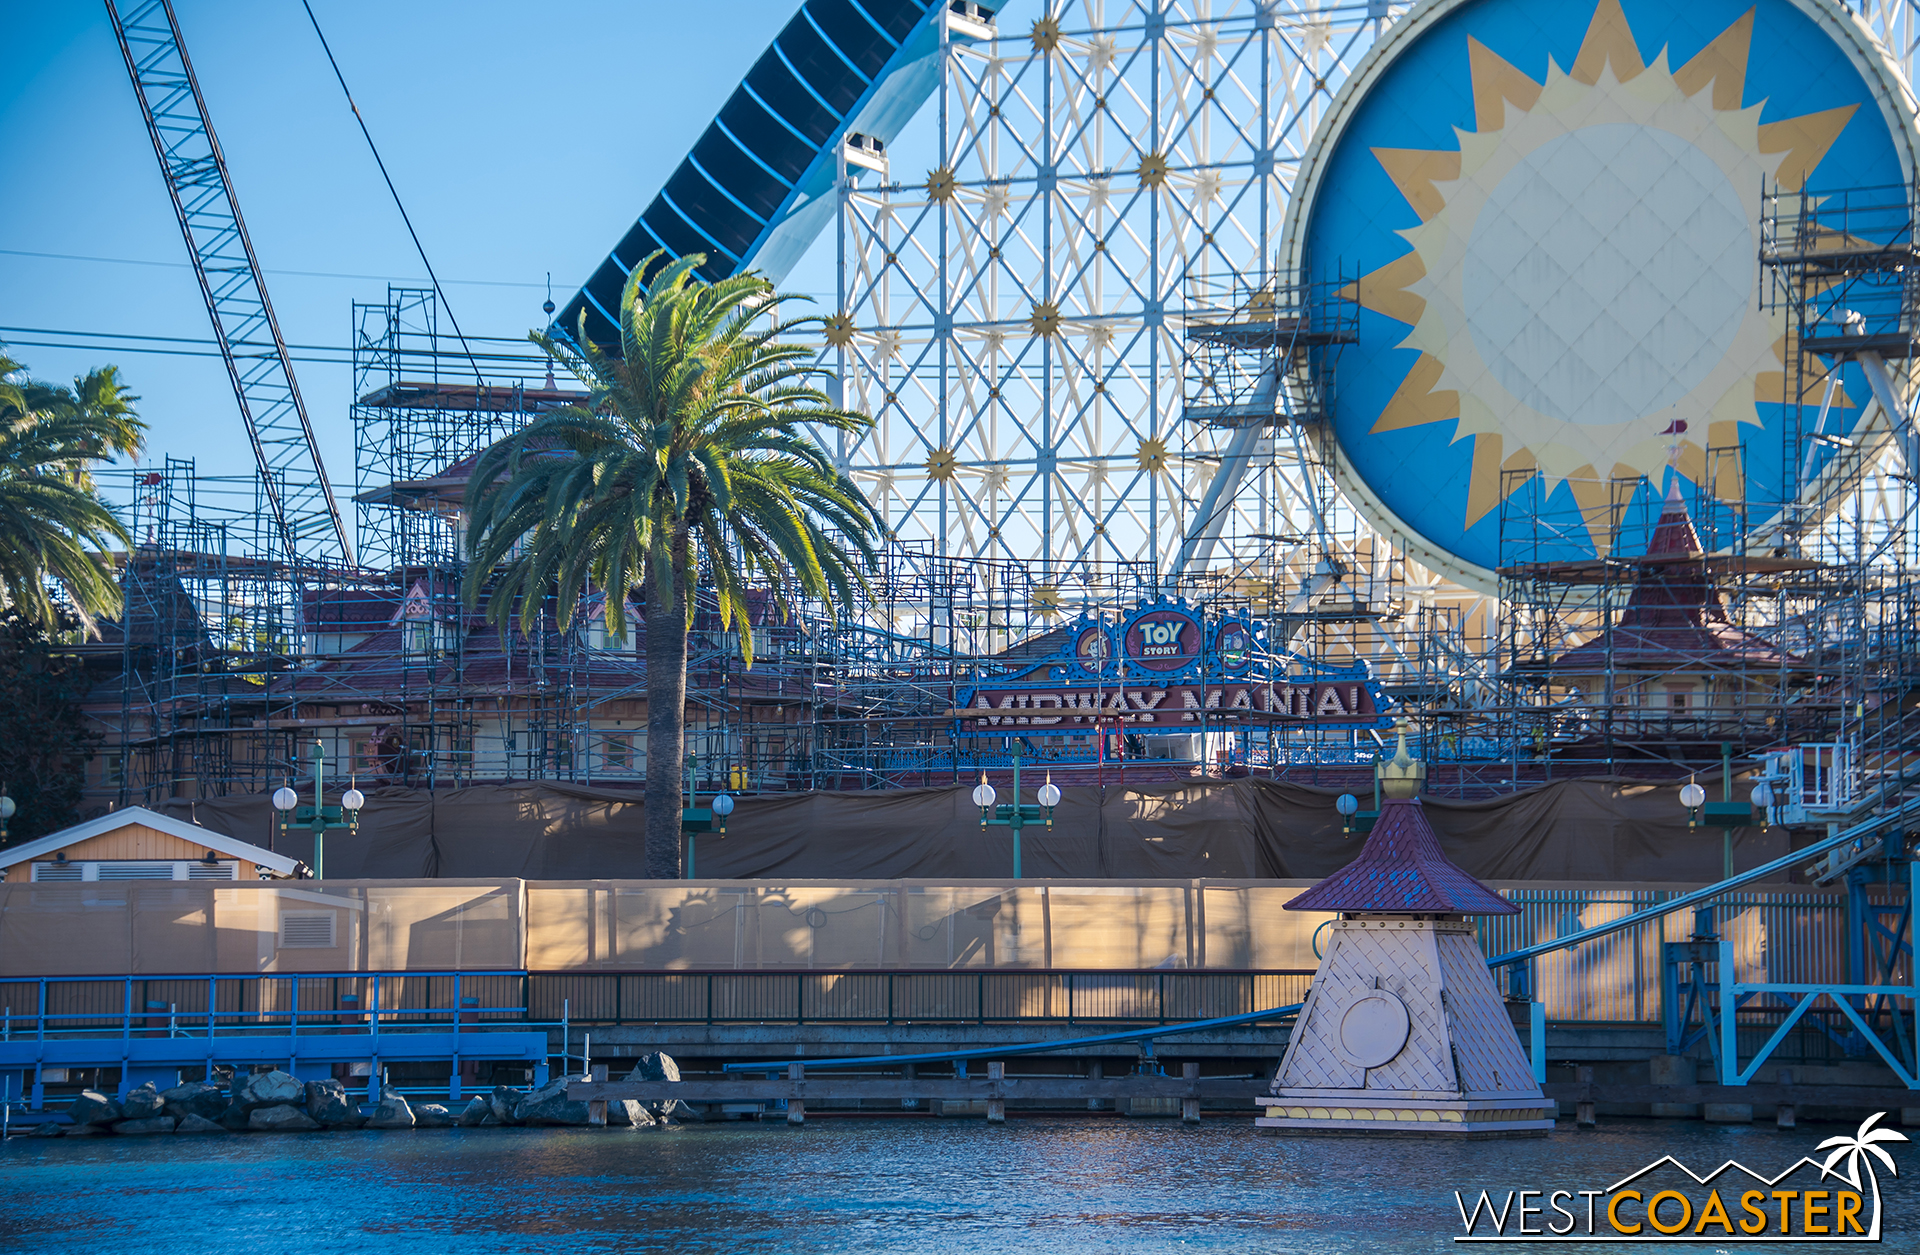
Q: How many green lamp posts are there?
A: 5